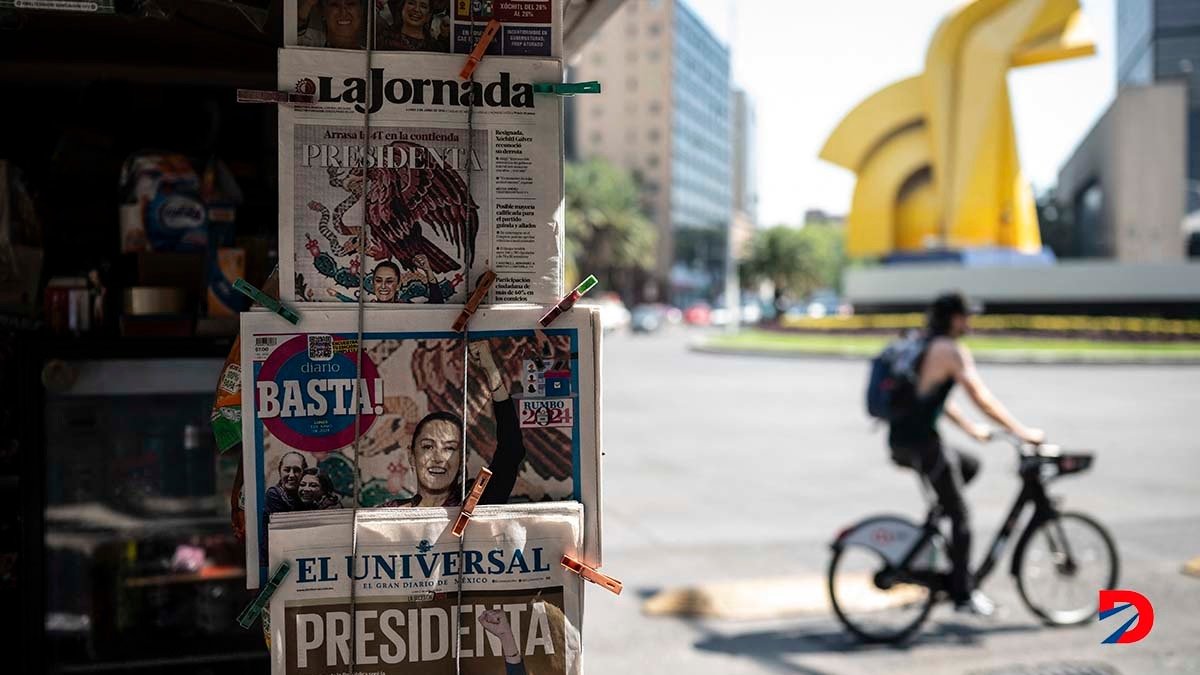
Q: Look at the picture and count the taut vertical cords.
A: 2